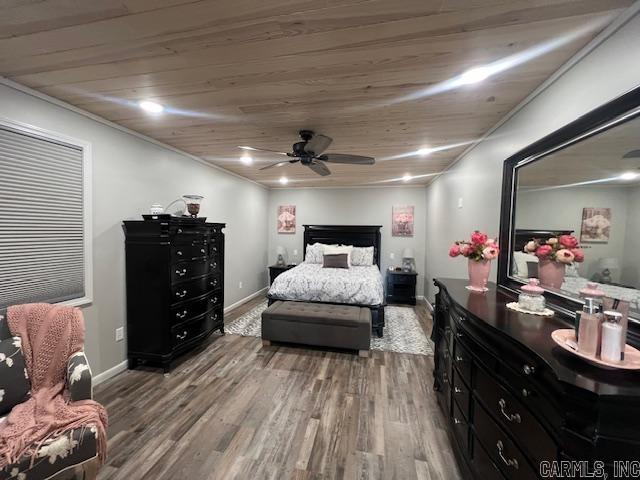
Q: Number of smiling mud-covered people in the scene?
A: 0